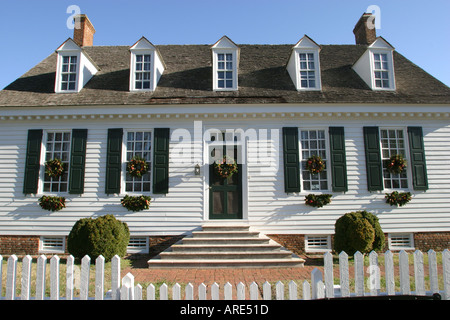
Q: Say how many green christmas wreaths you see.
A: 5